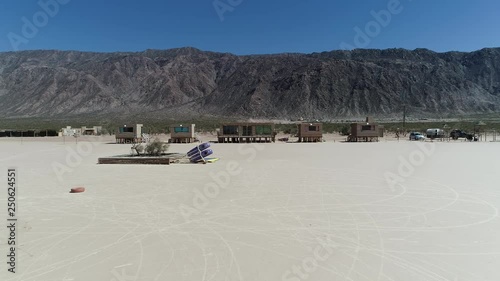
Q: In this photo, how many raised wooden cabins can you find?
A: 5